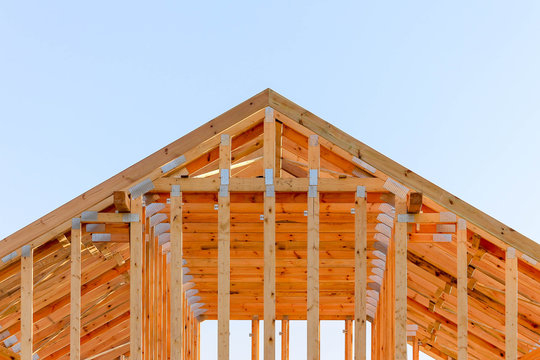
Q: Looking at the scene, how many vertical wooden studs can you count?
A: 11